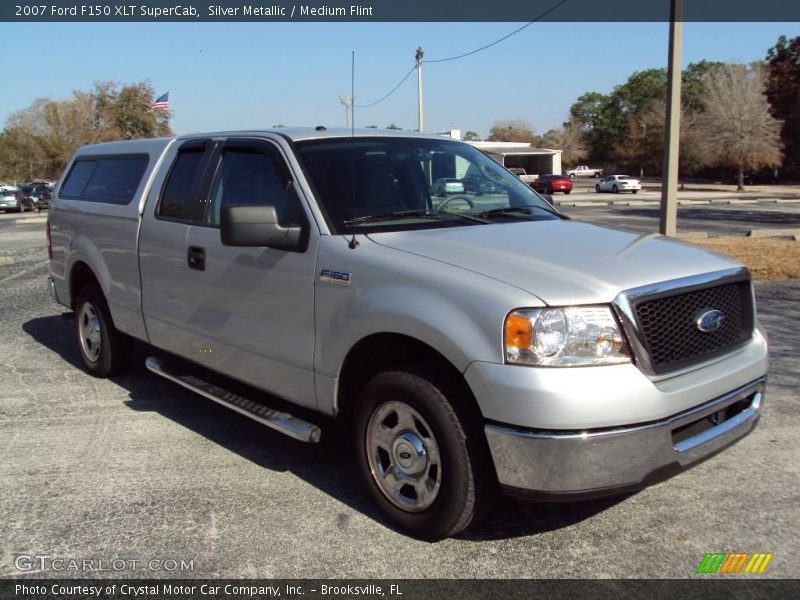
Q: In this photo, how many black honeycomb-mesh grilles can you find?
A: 1